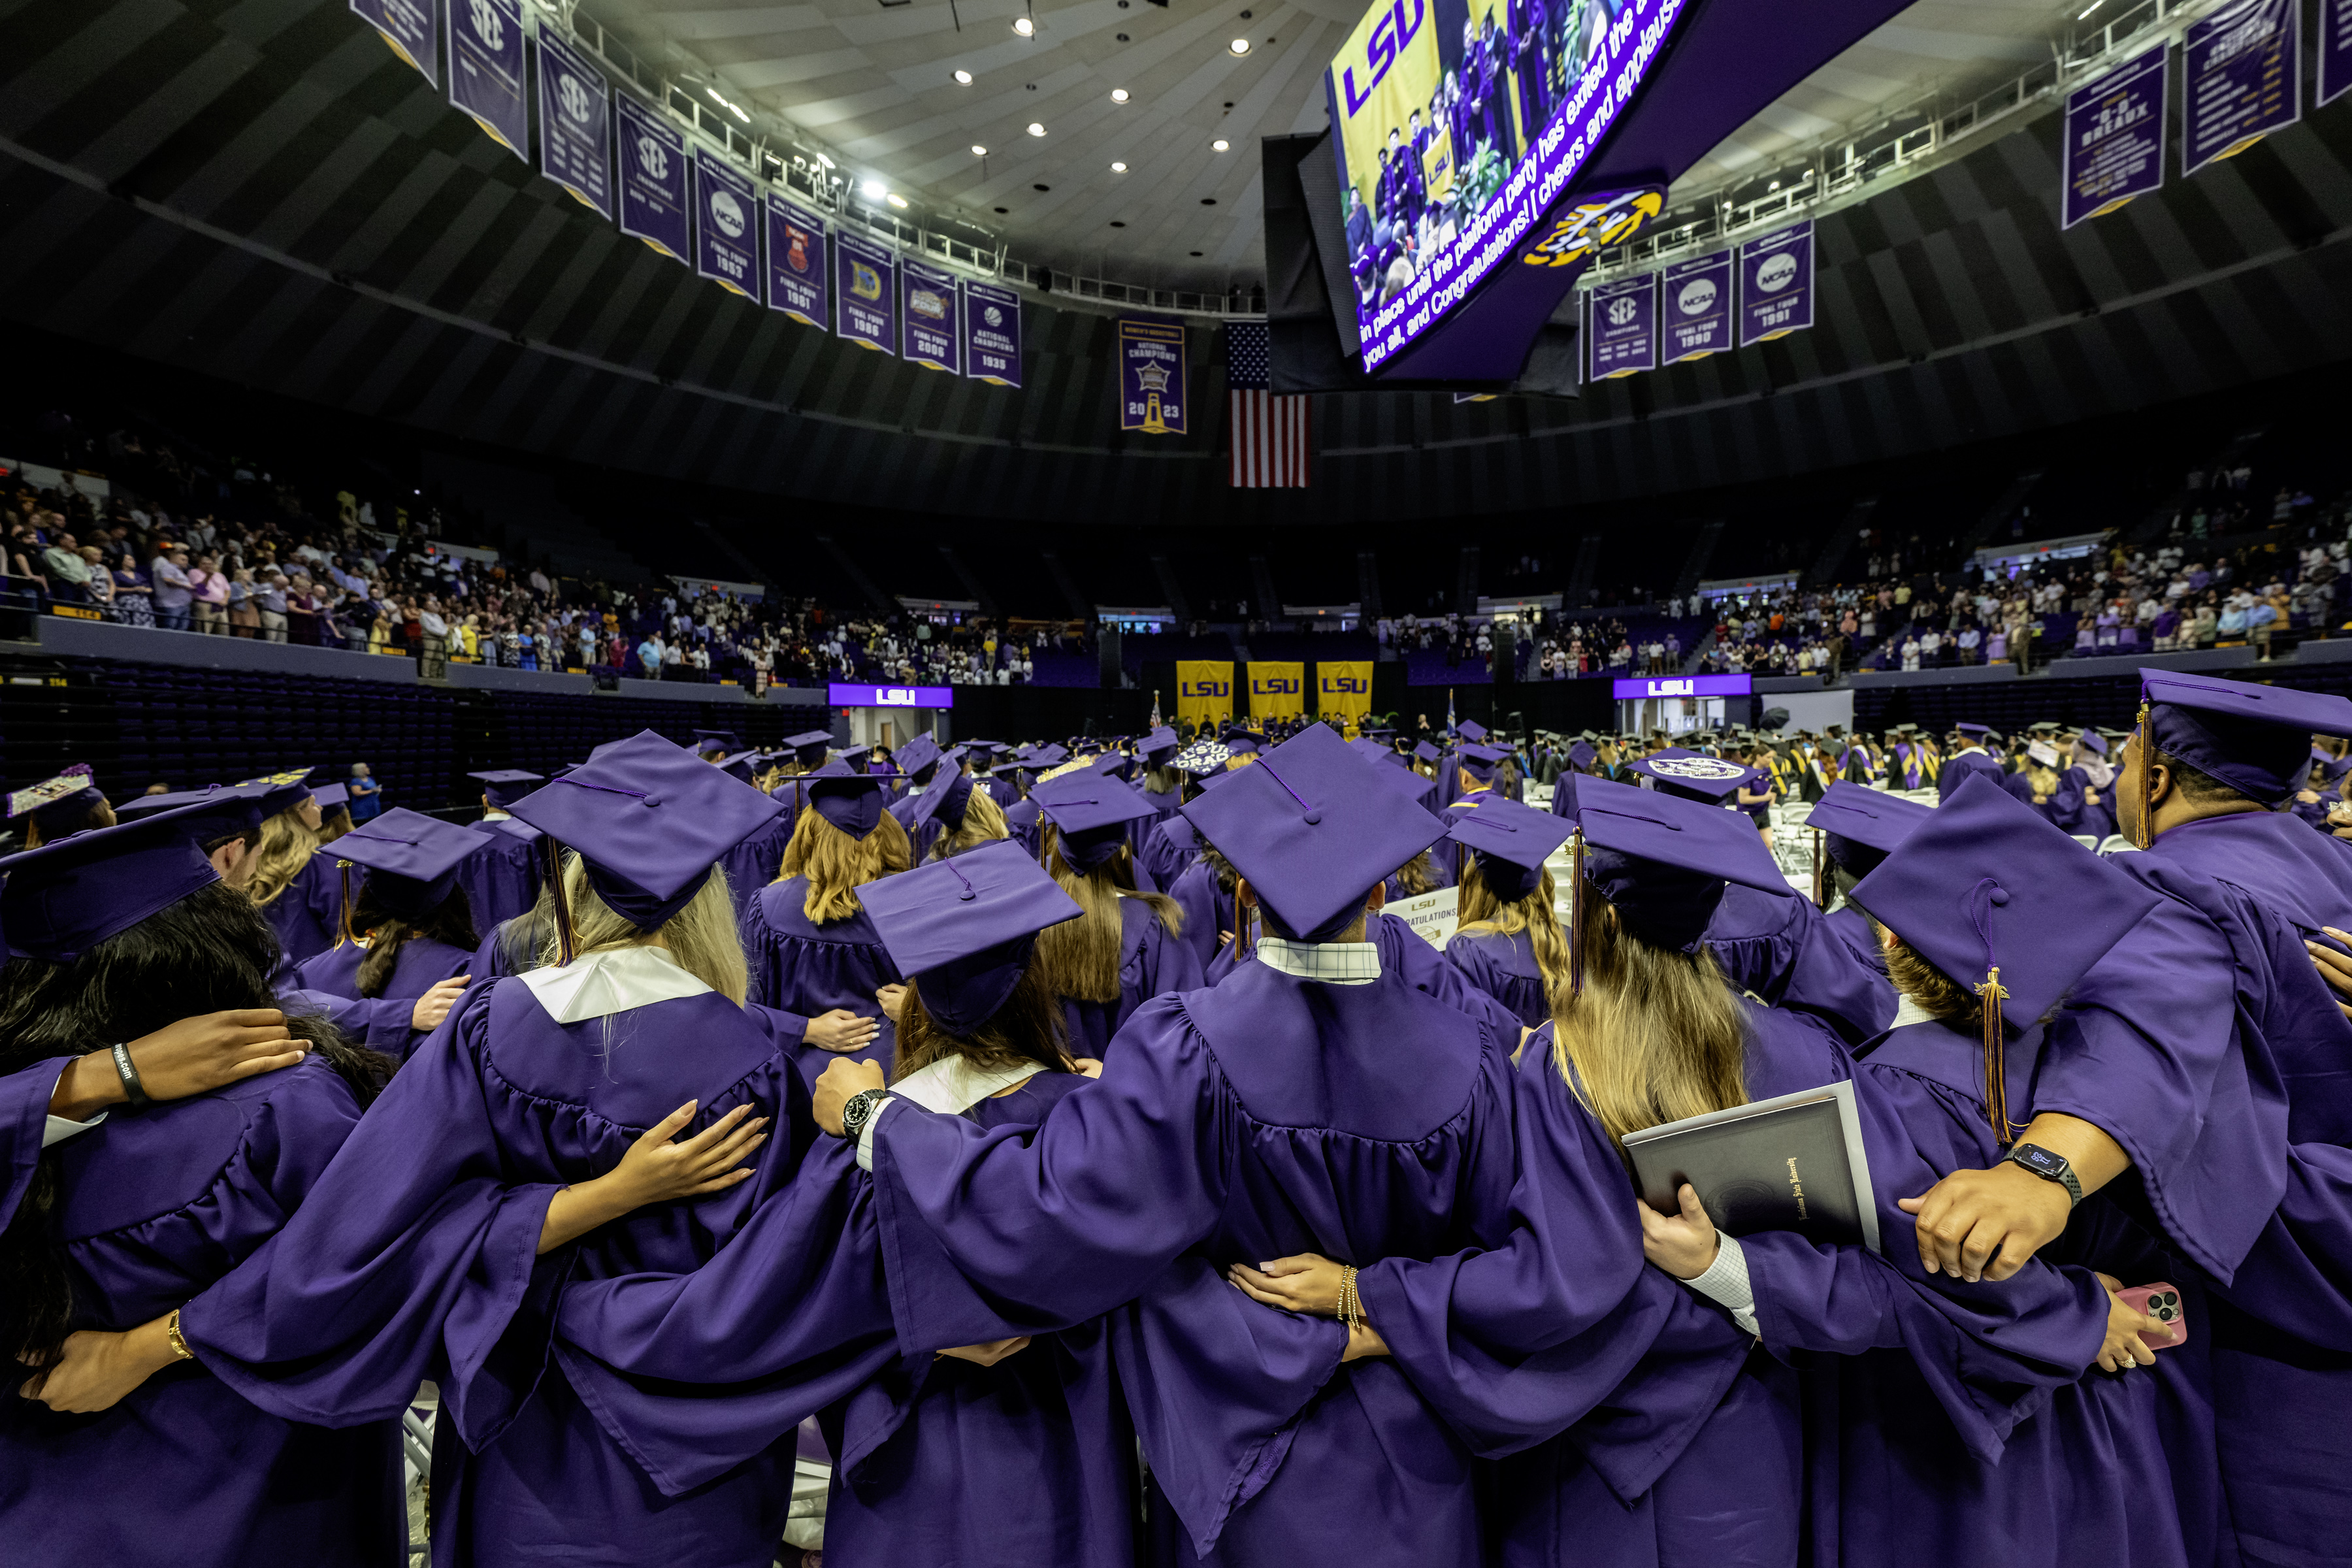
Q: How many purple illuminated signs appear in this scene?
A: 2